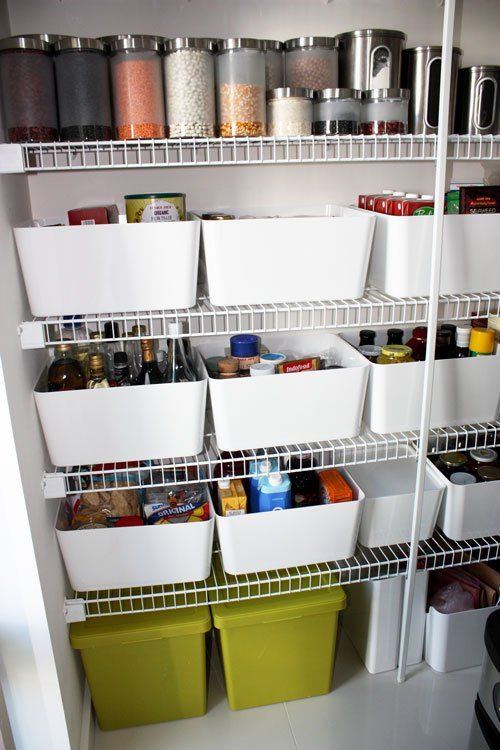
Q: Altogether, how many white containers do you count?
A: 13